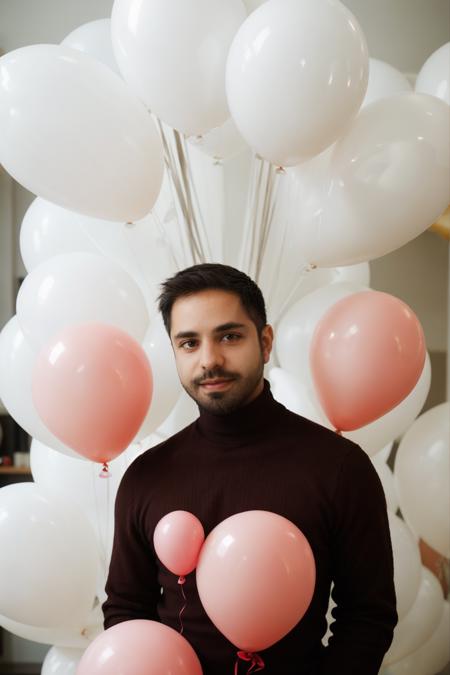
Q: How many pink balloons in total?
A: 5